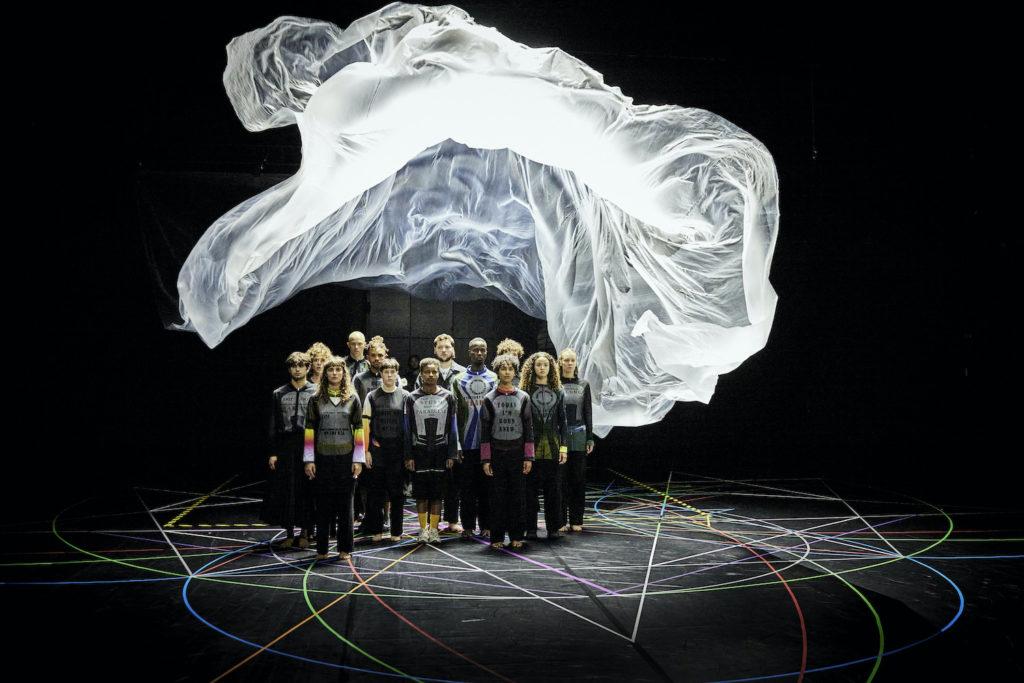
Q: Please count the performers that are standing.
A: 13